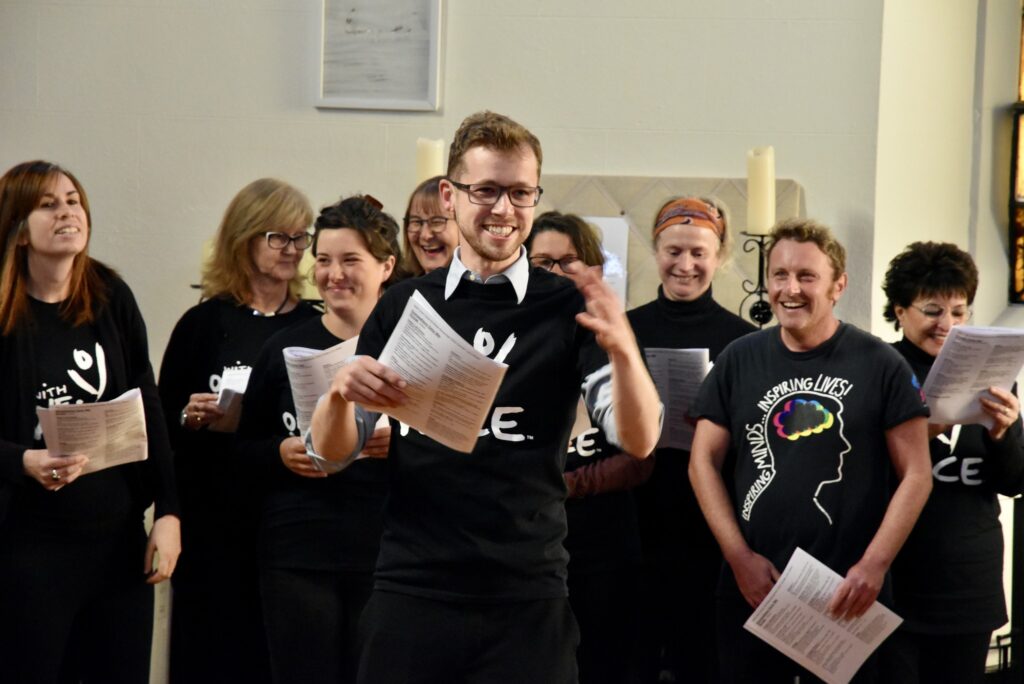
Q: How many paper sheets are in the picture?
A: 7